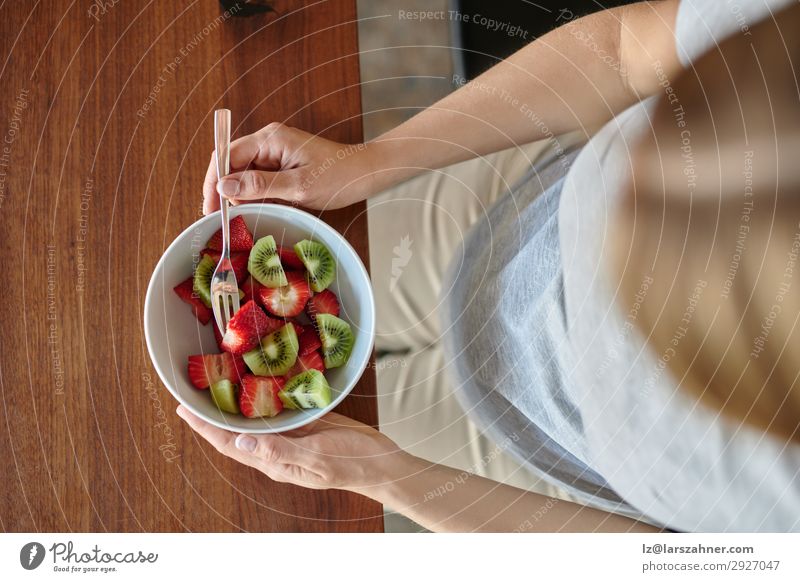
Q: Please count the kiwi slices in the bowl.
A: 7